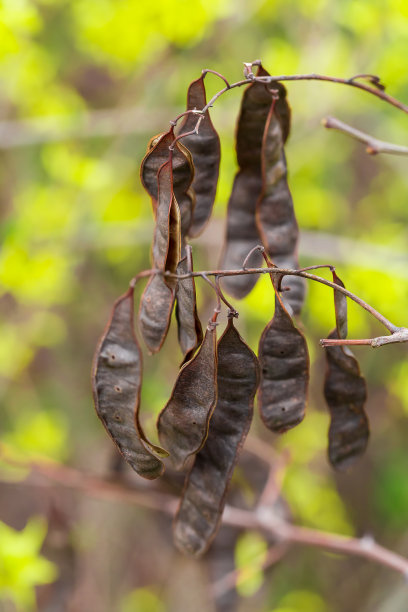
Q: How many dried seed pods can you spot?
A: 11